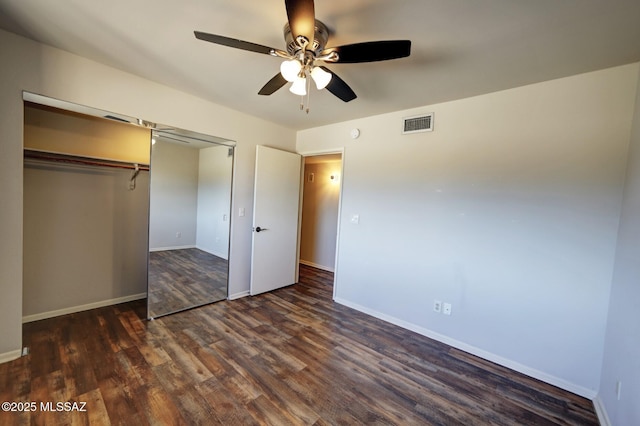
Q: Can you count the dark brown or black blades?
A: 5